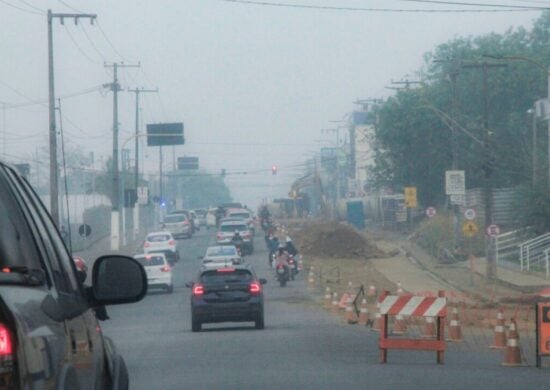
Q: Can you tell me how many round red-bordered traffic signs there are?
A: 3